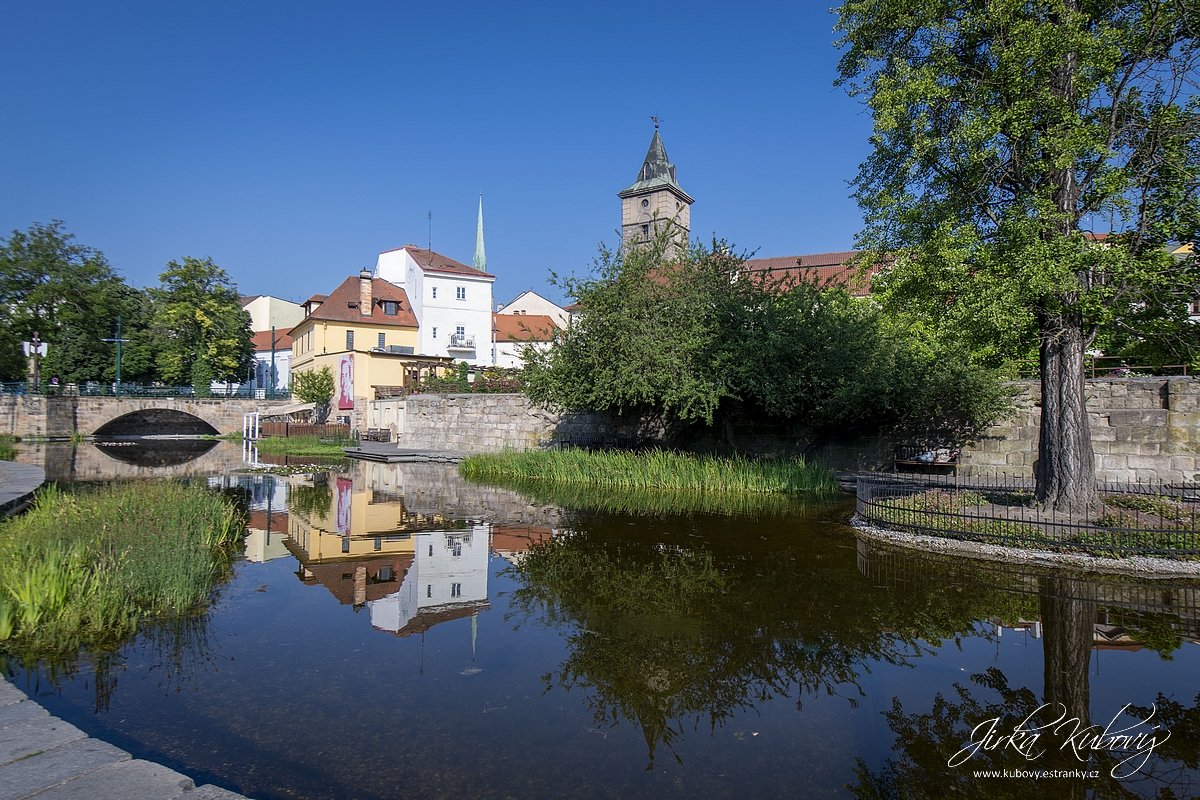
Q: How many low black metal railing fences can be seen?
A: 1